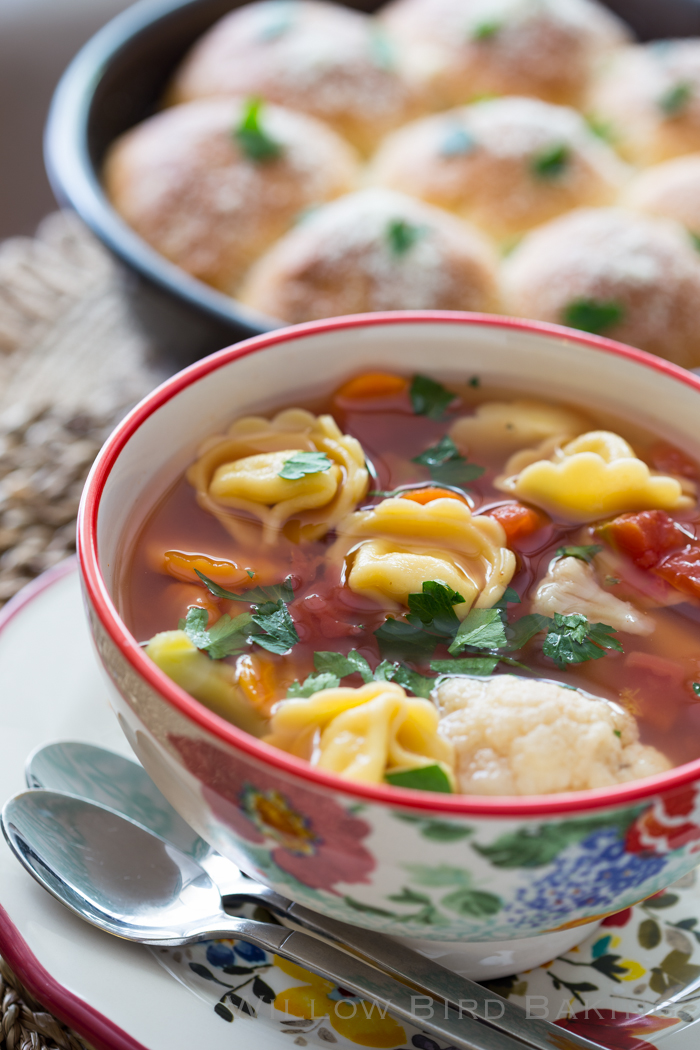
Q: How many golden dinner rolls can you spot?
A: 8